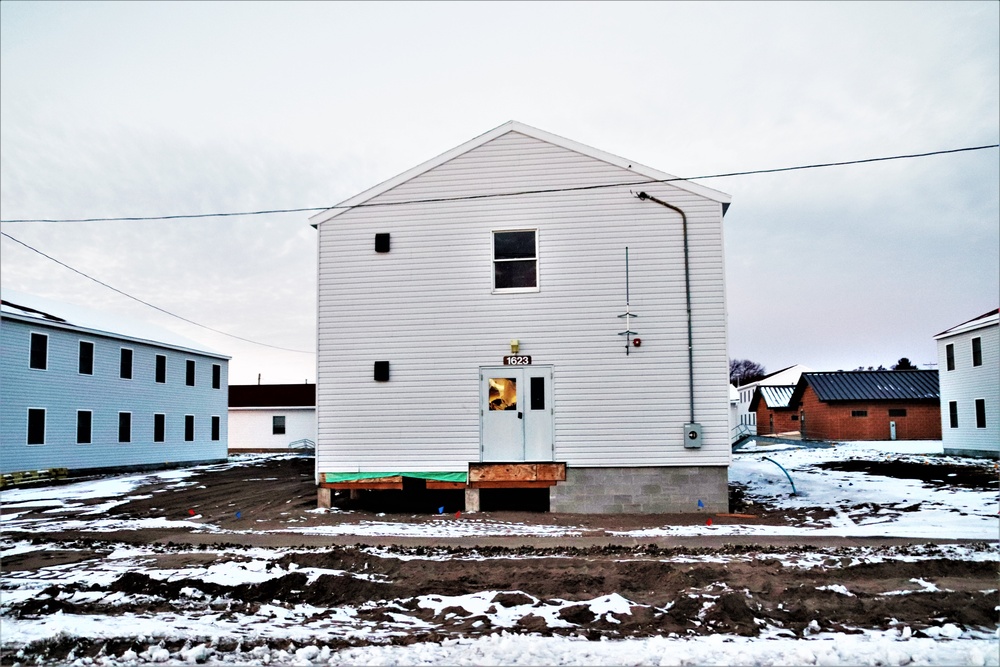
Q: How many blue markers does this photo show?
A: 3